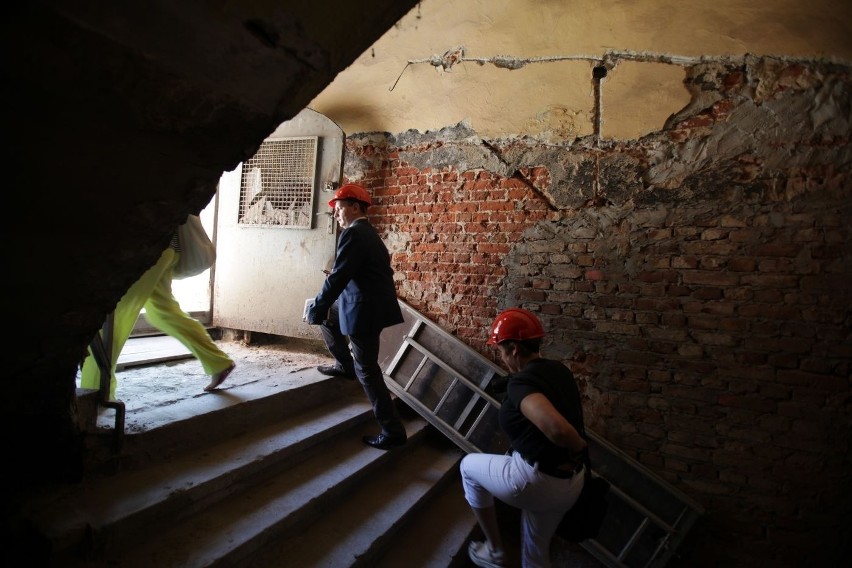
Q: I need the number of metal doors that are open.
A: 1